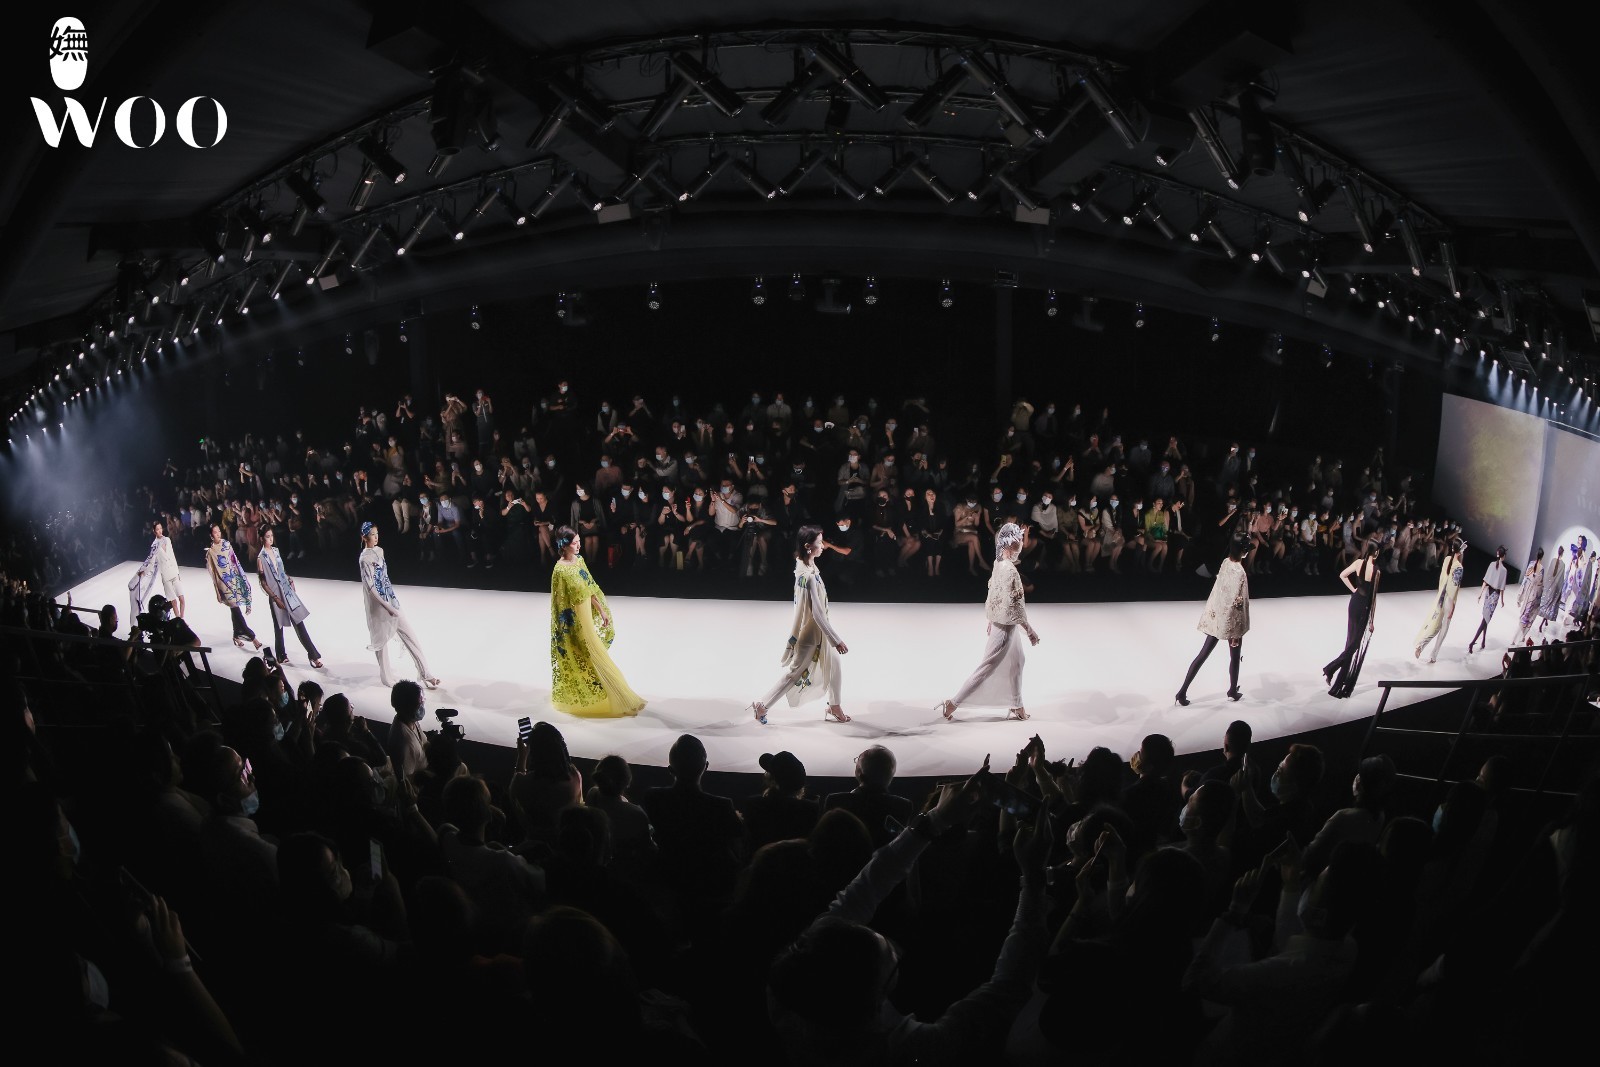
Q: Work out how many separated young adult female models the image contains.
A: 11